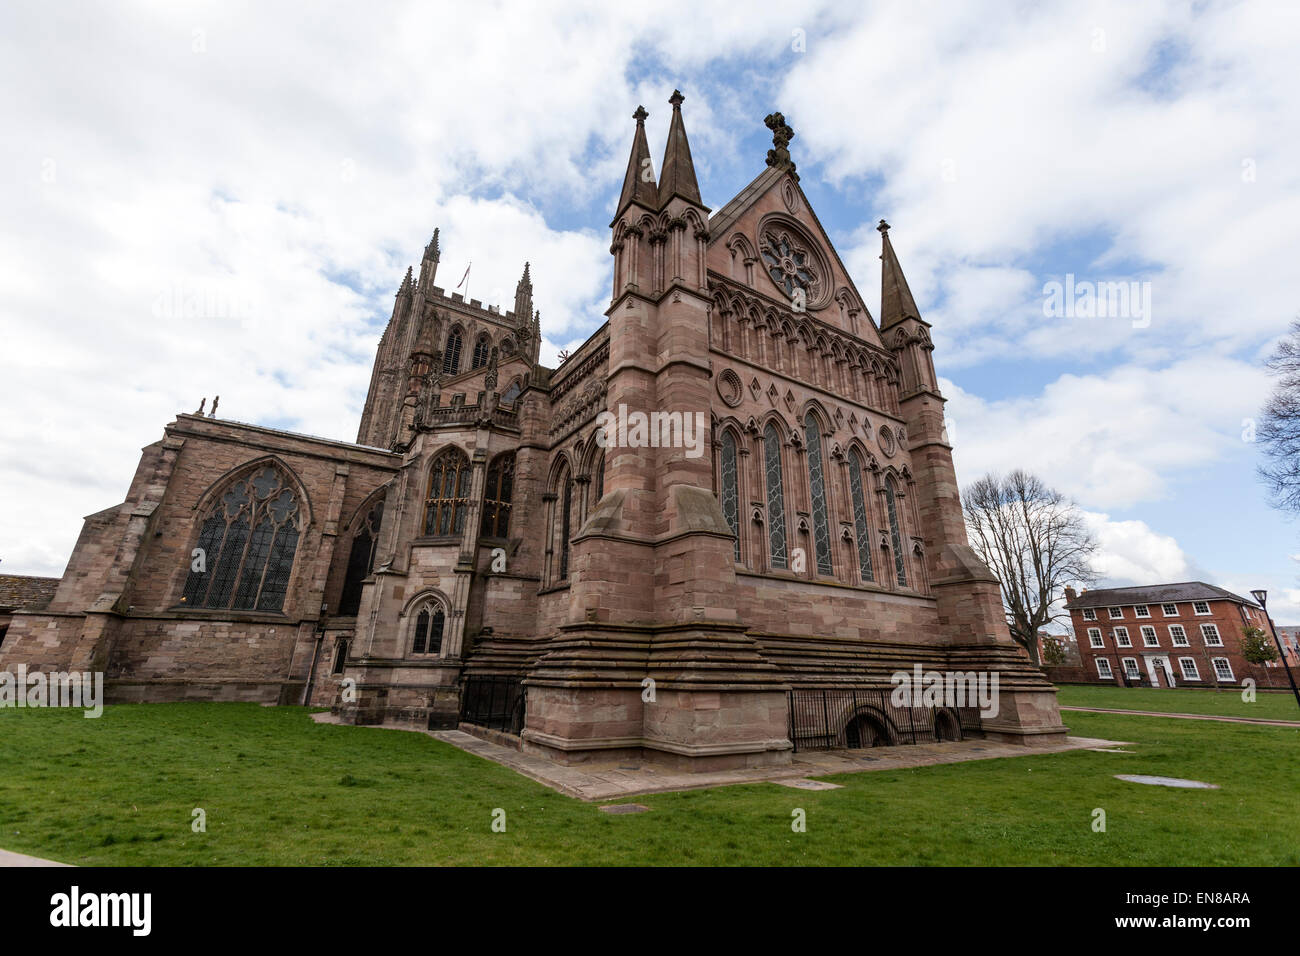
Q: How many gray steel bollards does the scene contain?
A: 0